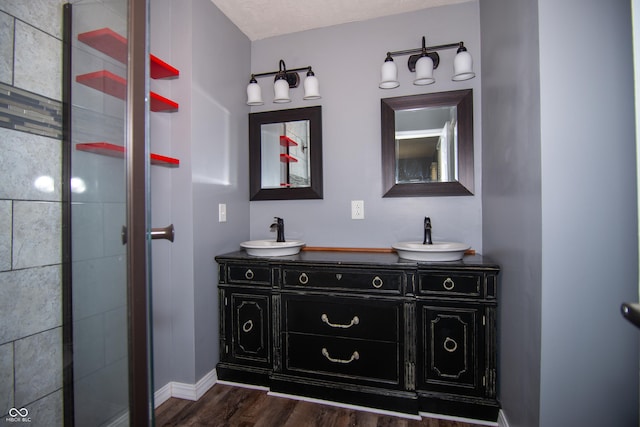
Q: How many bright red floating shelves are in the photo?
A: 3